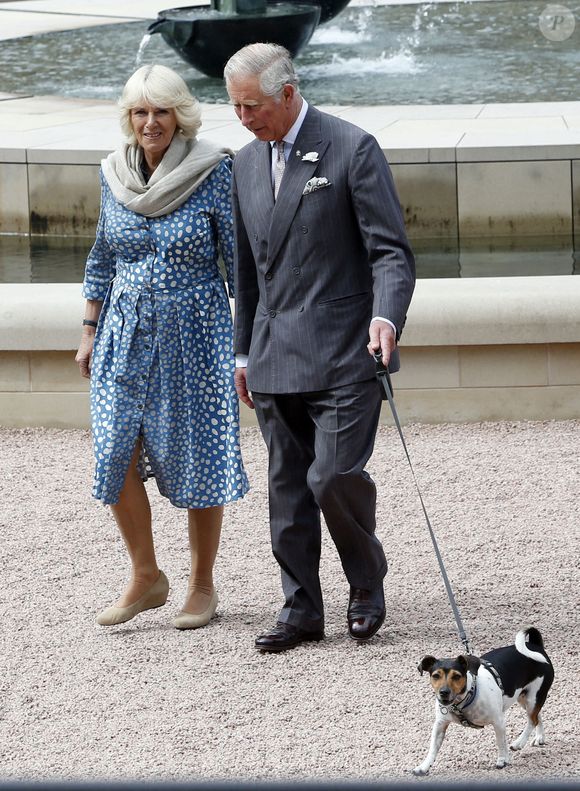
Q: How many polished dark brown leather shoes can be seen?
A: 2